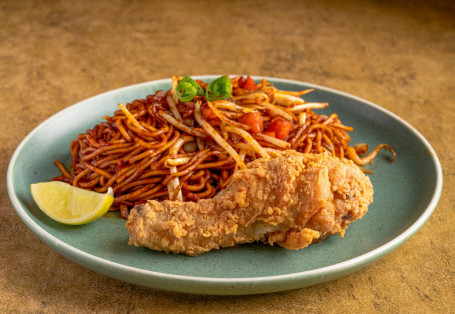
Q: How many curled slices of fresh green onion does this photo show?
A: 2